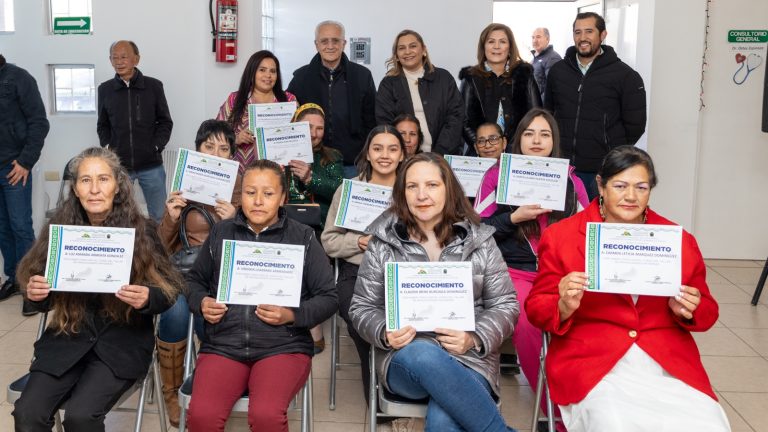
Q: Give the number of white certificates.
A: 10